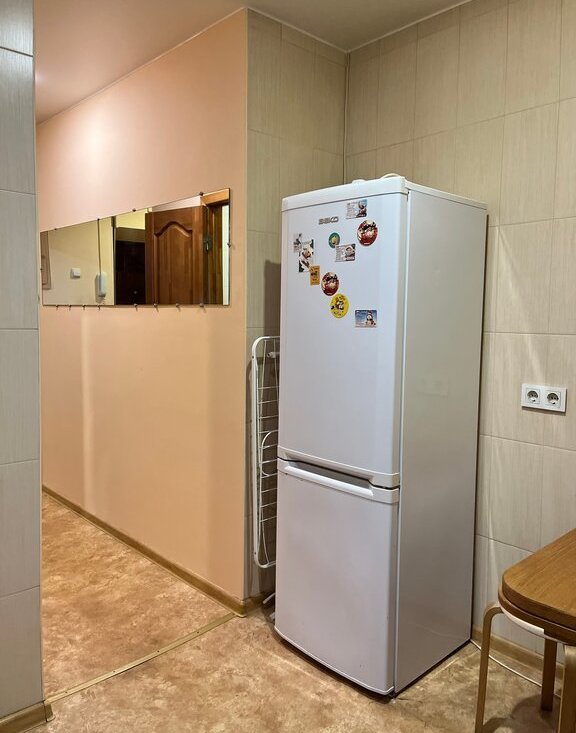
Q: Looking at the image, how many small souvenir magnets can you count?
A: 10